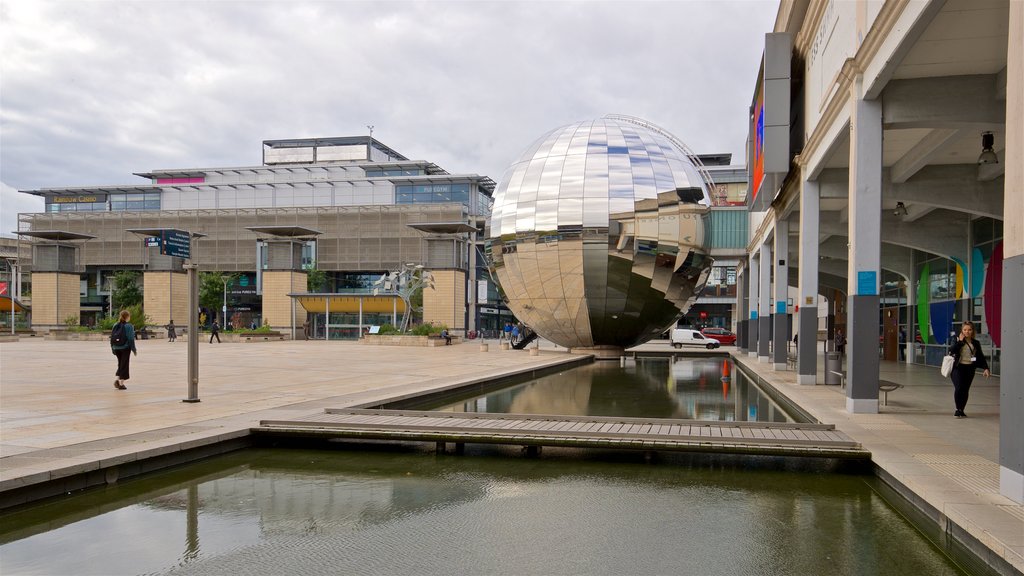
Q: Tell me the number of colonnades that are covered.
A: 1